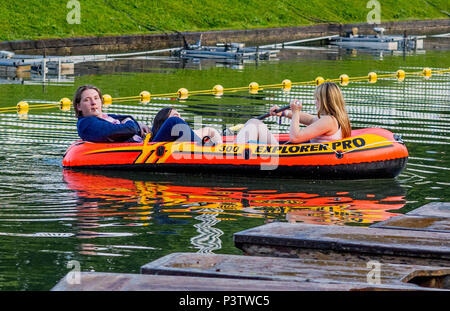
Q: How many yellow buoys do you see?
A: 13